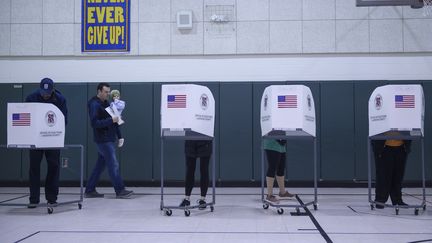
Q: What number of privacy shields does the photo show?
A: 4